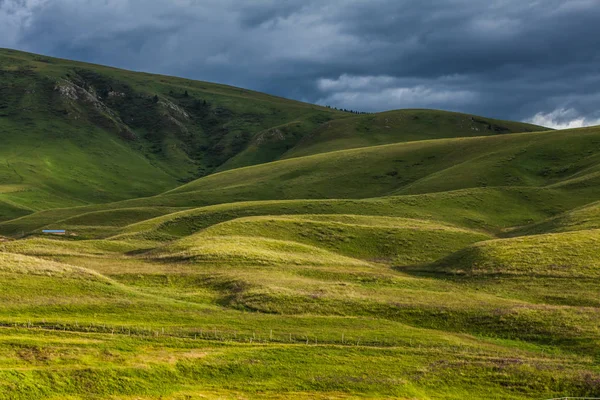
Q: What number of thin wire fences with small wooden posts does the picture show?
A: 1